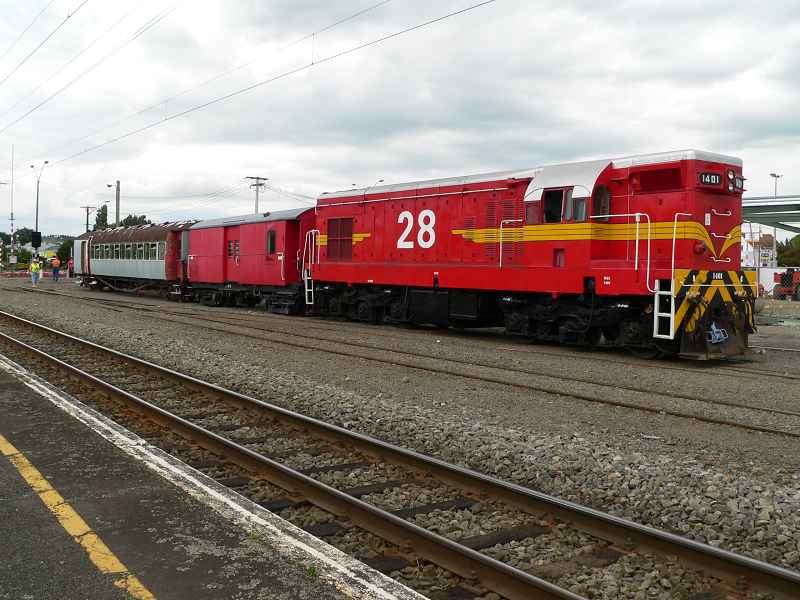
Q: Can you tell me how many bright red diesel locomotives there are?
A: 1